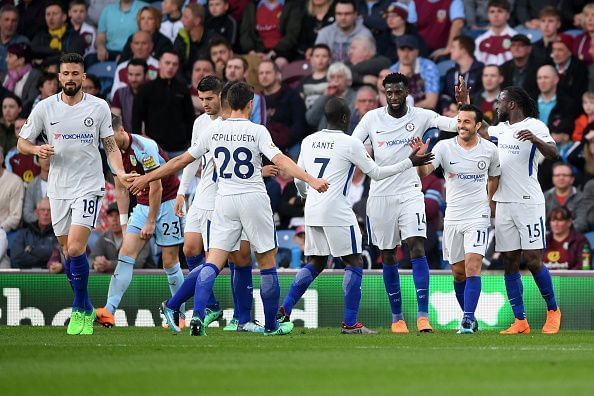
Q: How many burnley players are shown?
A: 1